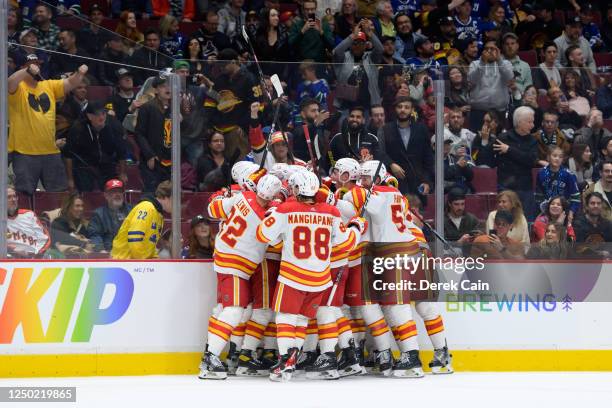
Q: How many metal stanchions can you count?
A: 3